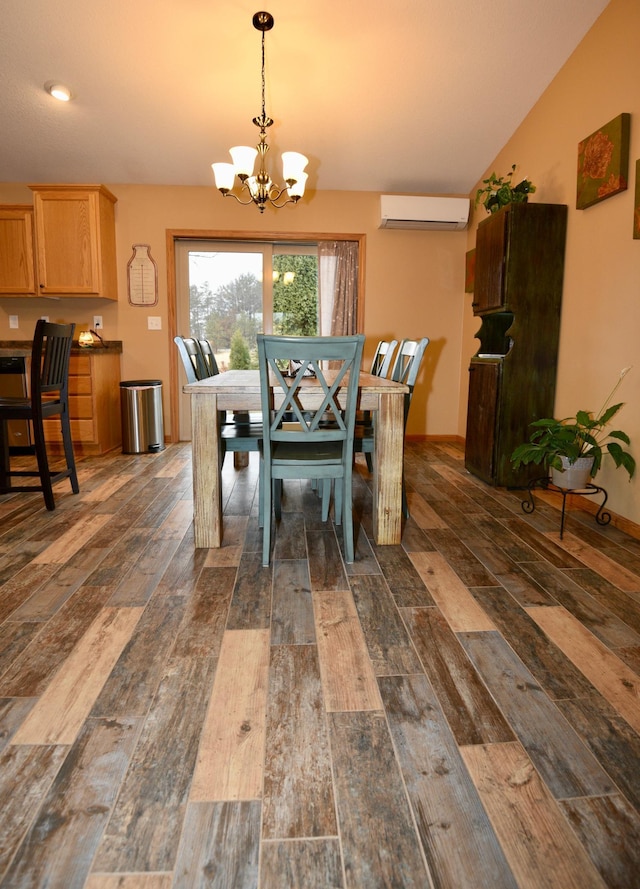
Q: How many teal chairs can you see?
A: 5